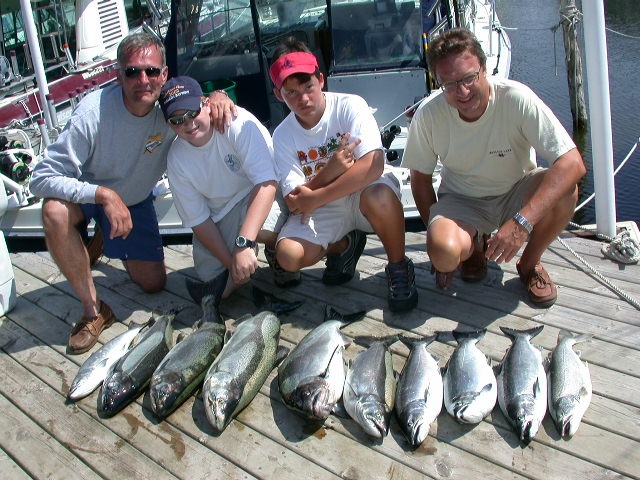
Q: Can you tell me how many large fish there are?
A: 10